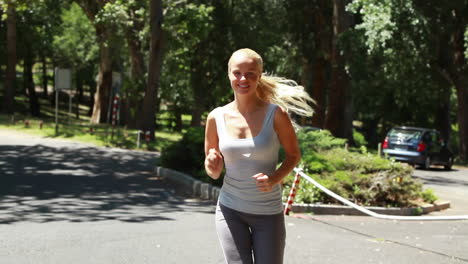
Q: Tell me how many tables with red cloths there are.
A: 0